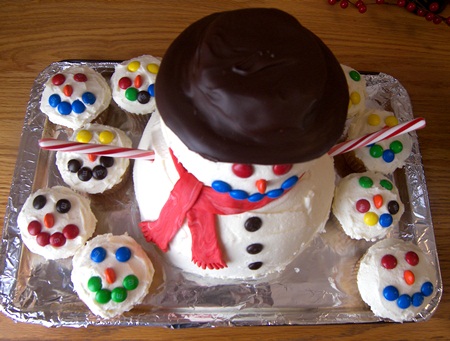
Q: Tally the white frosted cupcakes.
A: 9